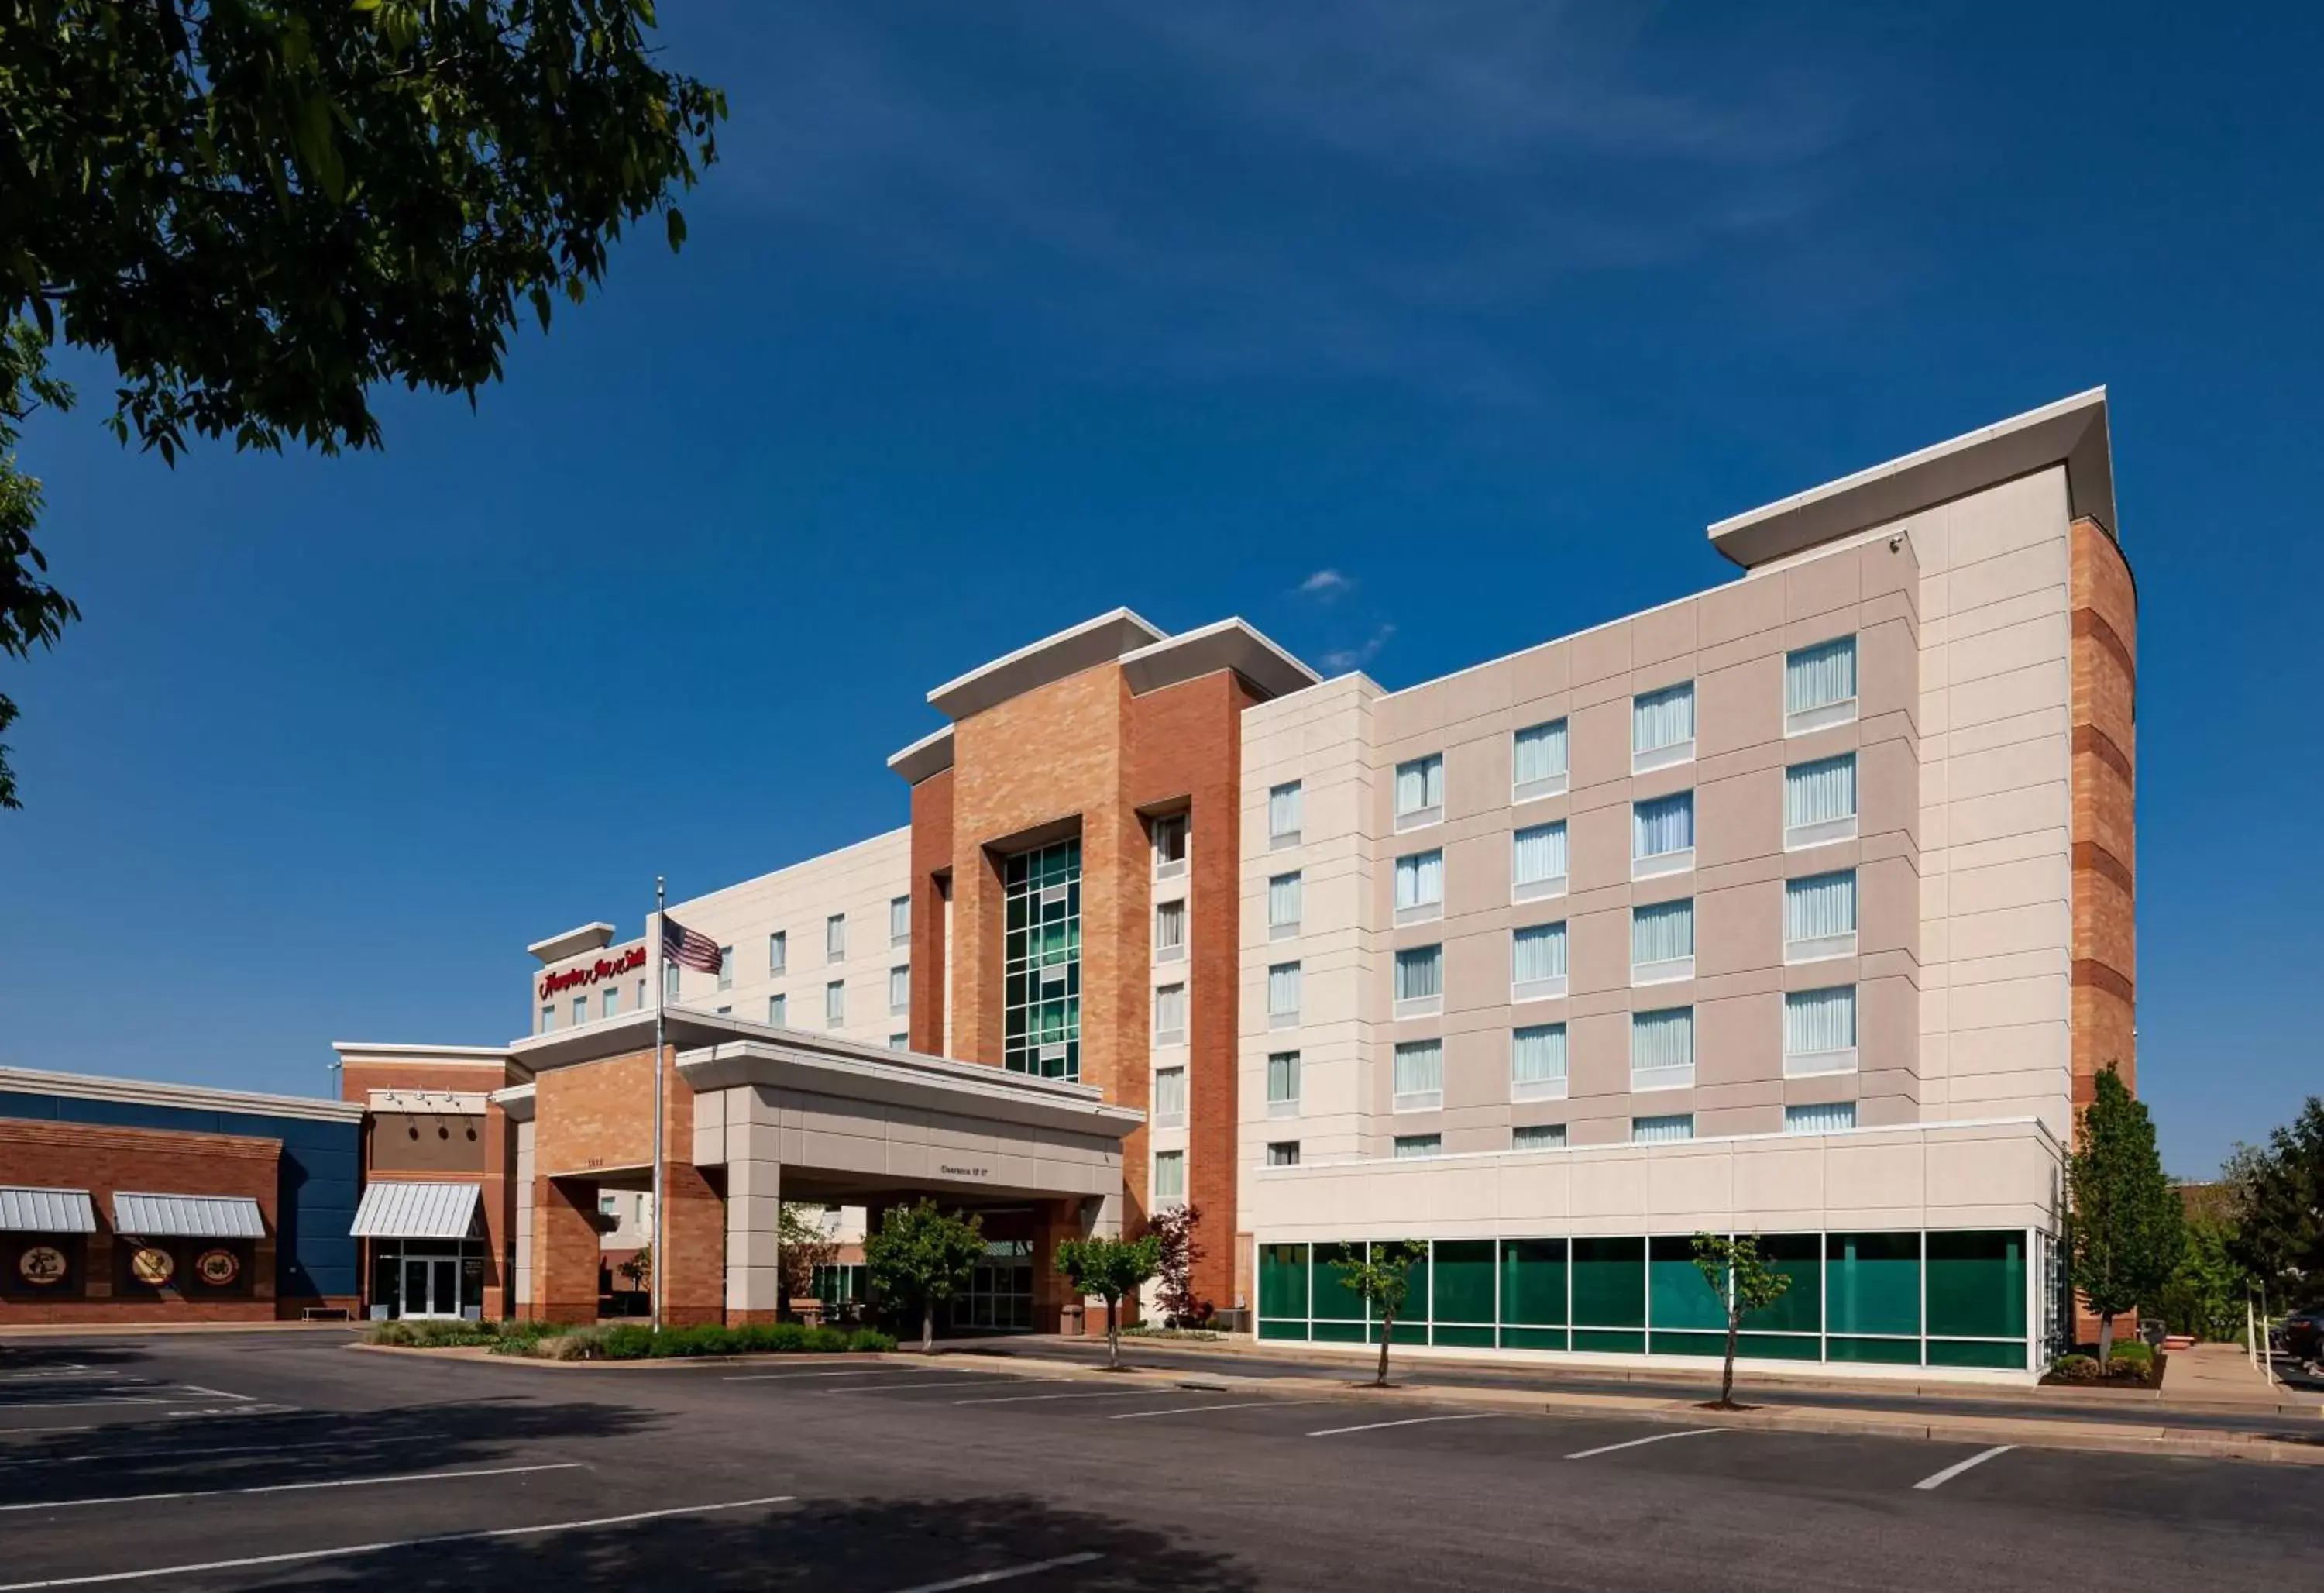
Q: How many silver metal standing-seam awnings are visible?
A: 3